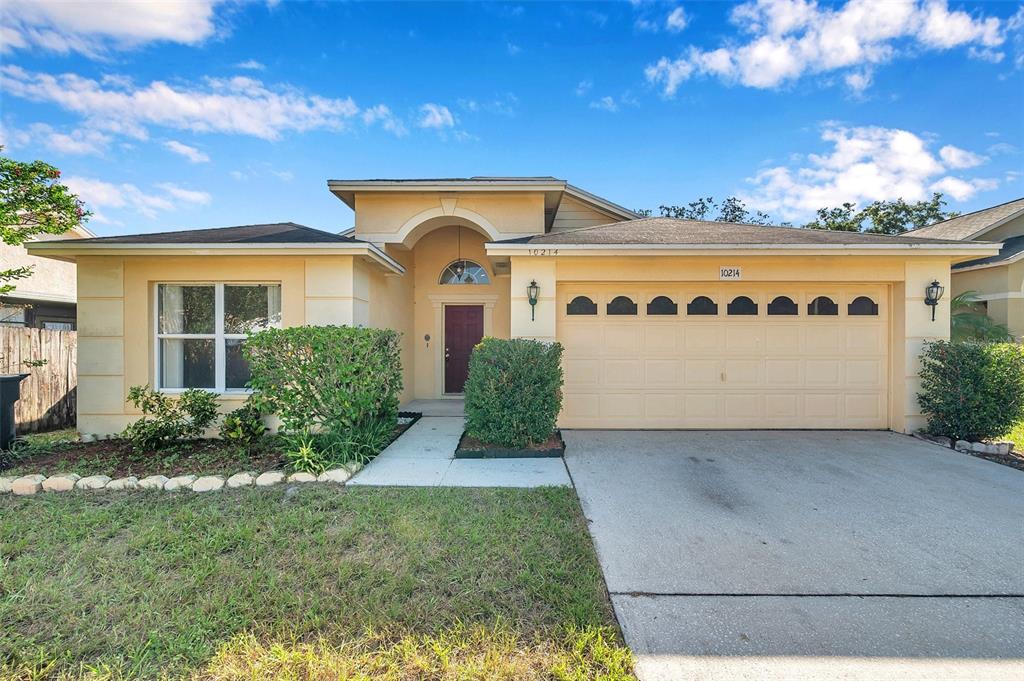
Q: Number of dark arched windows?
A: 8